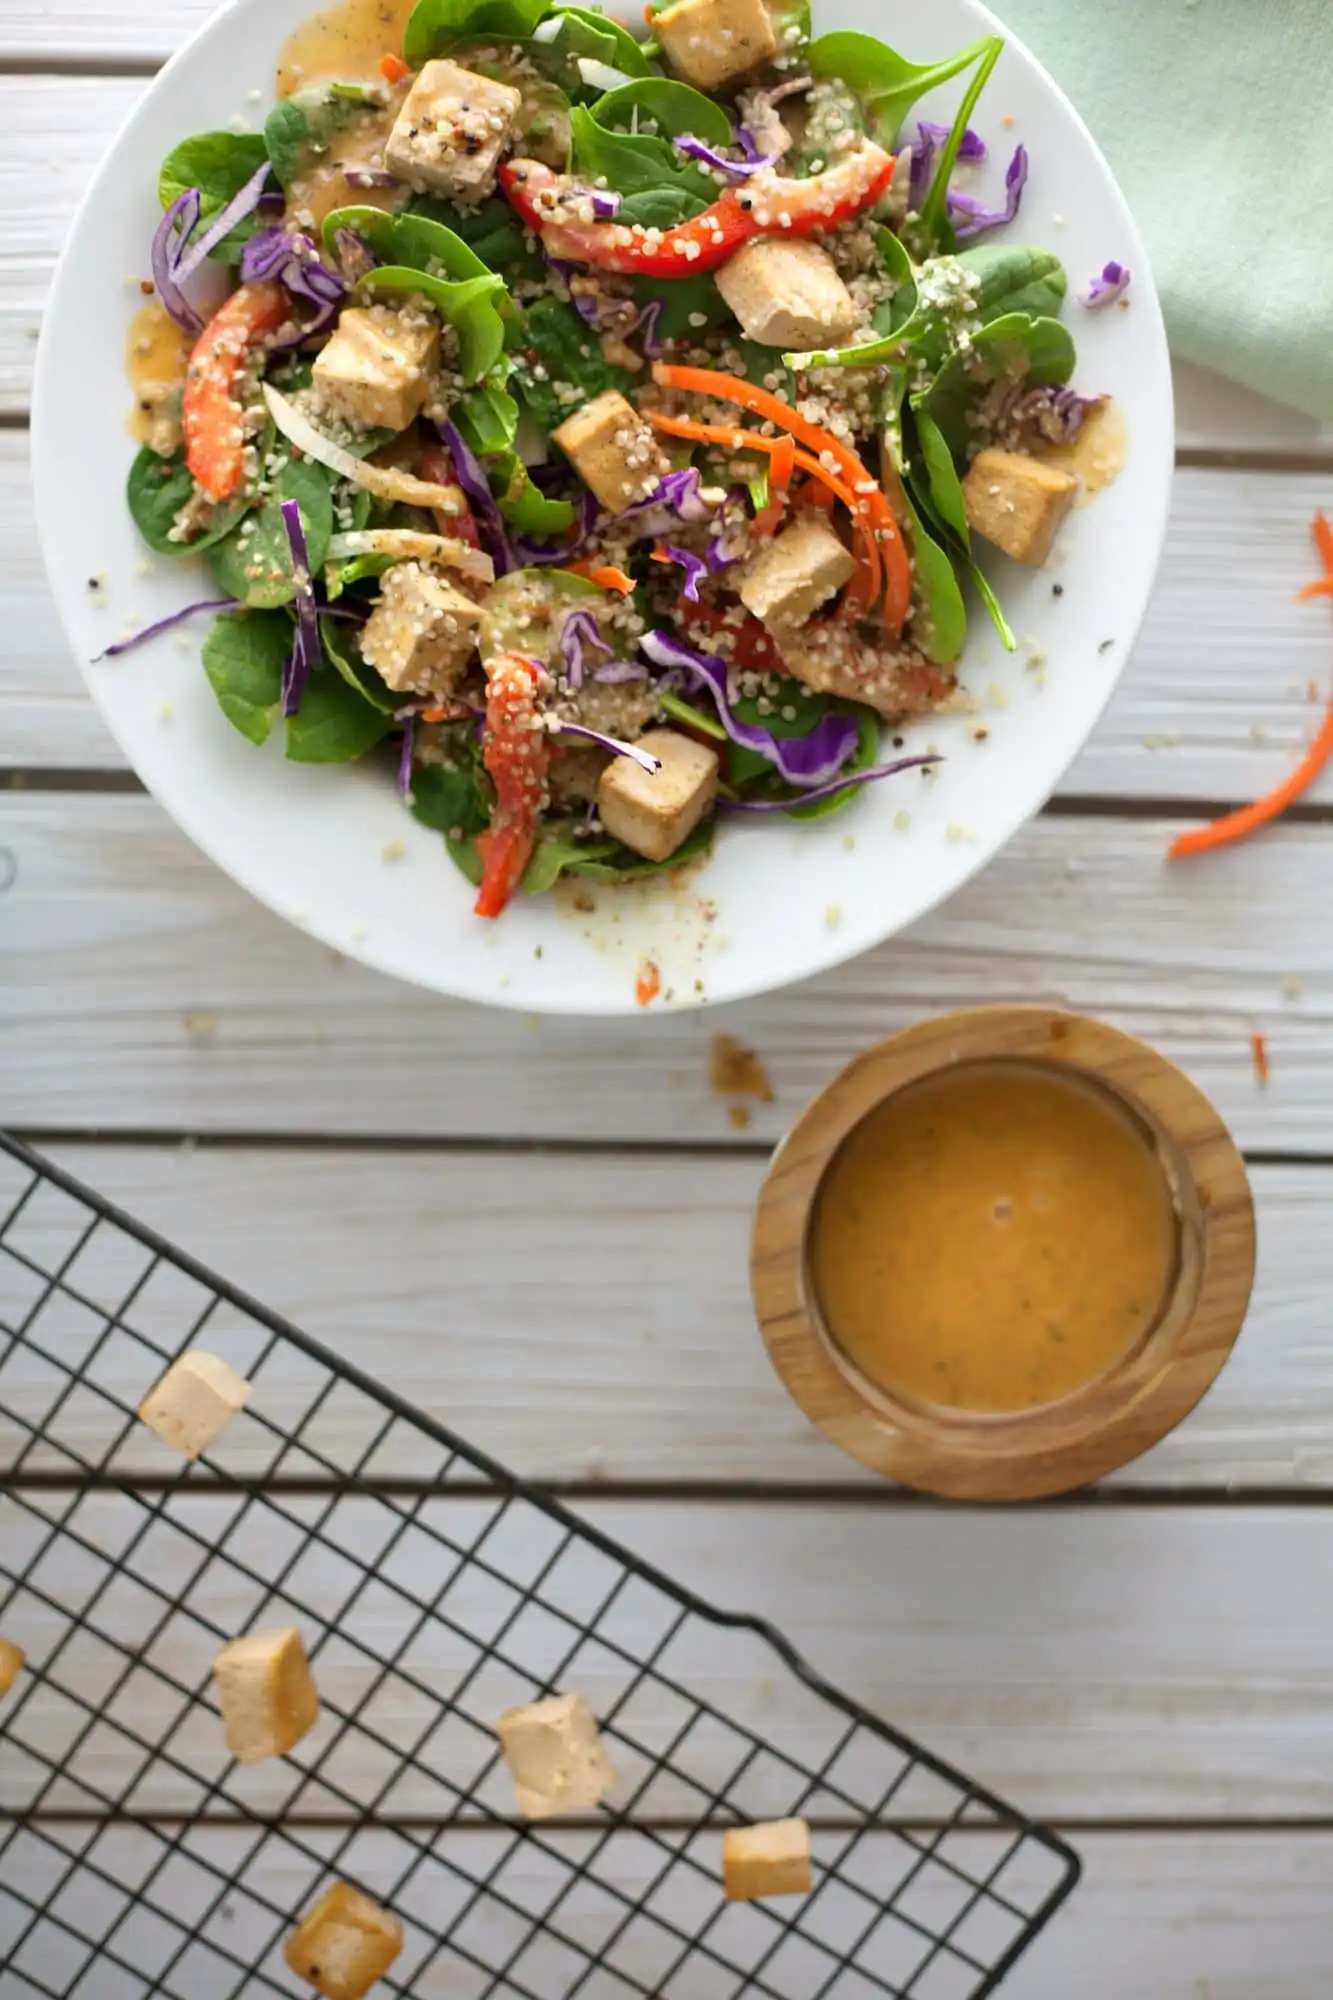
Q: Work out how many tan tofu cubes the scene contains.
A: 15